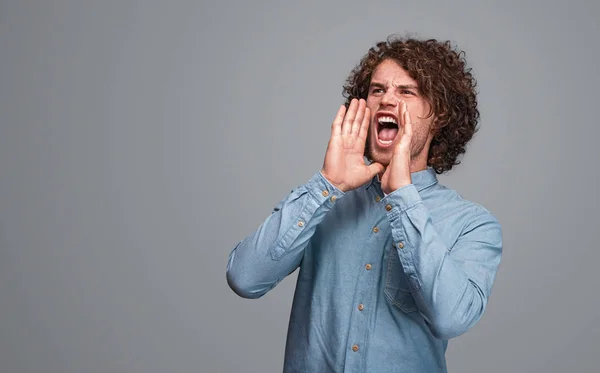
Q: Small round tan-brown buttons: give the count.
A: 10